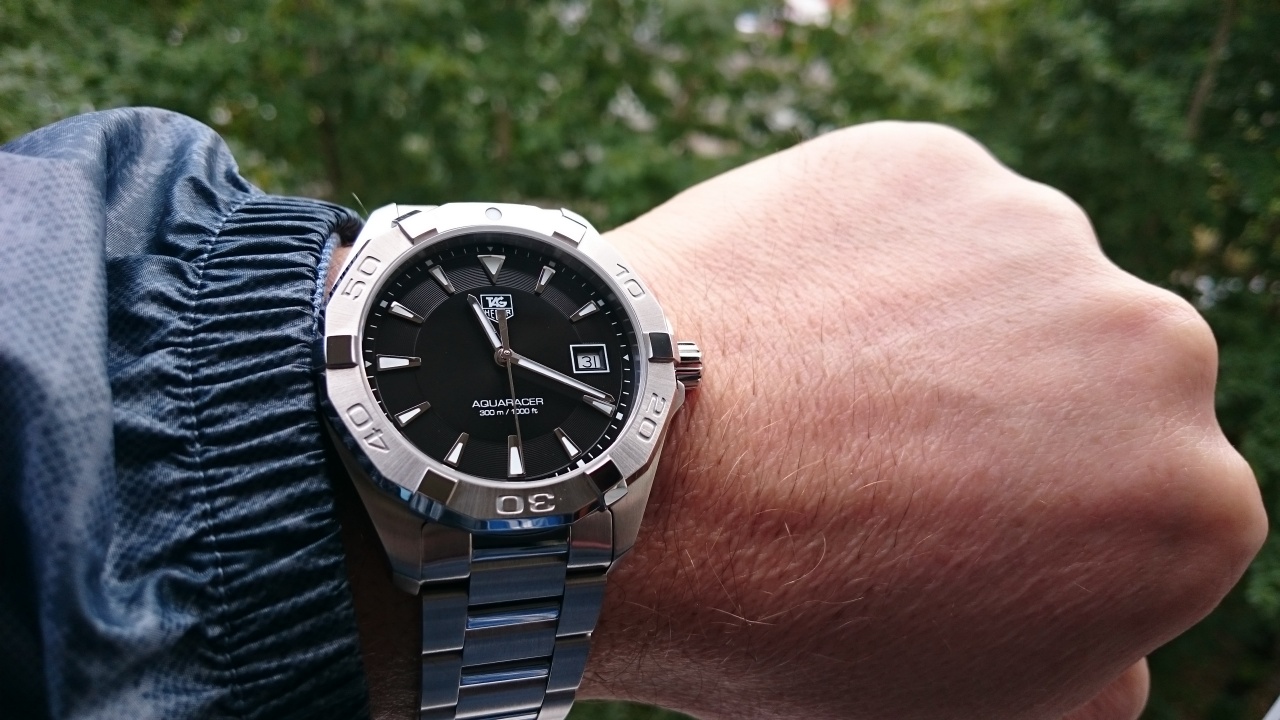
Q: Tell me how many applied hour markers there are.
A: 11